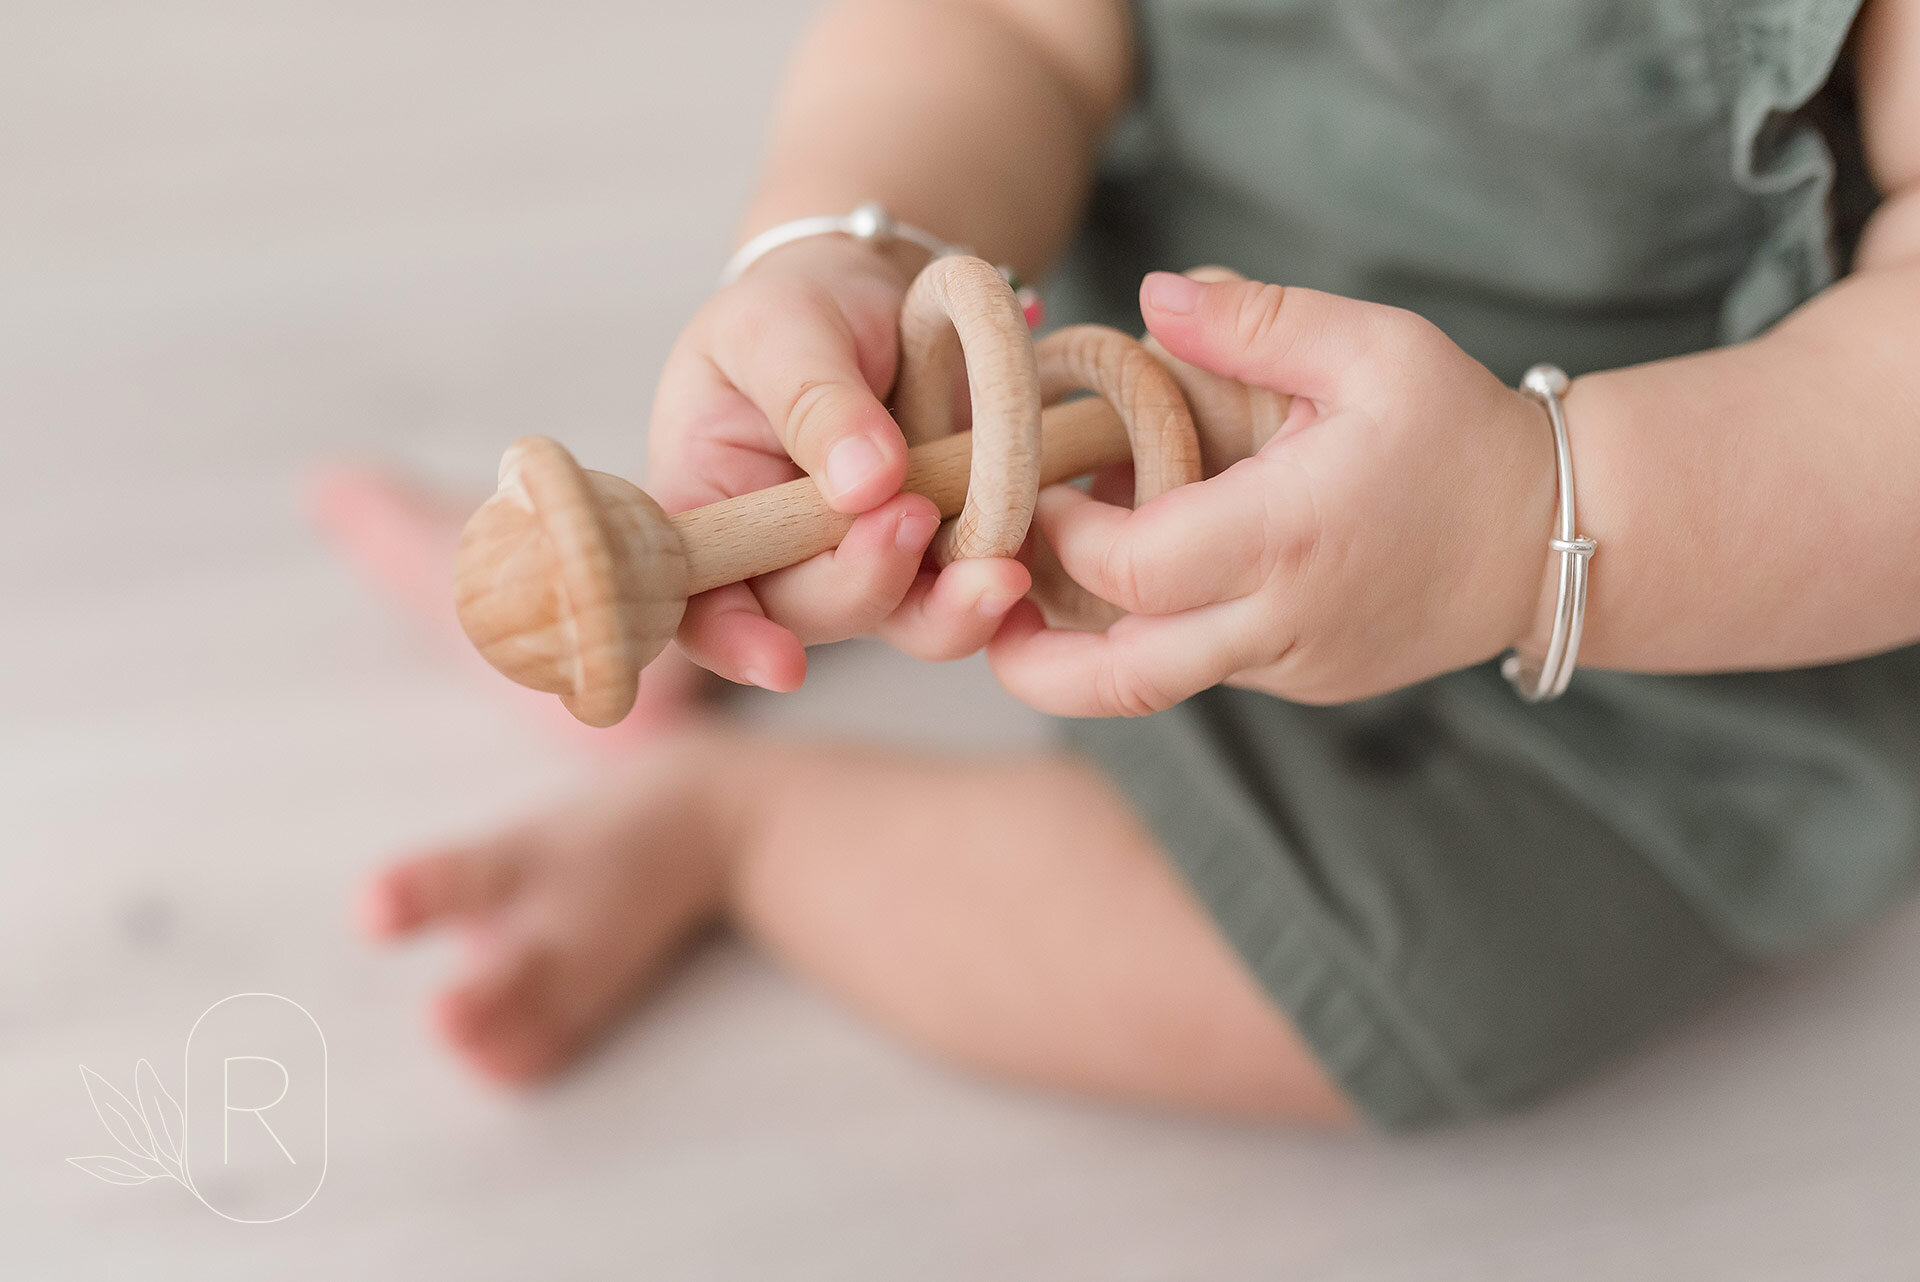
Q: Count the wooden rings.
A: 2